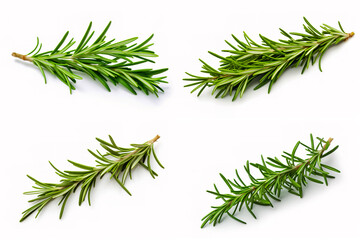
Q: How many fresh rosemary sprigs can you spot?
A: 4